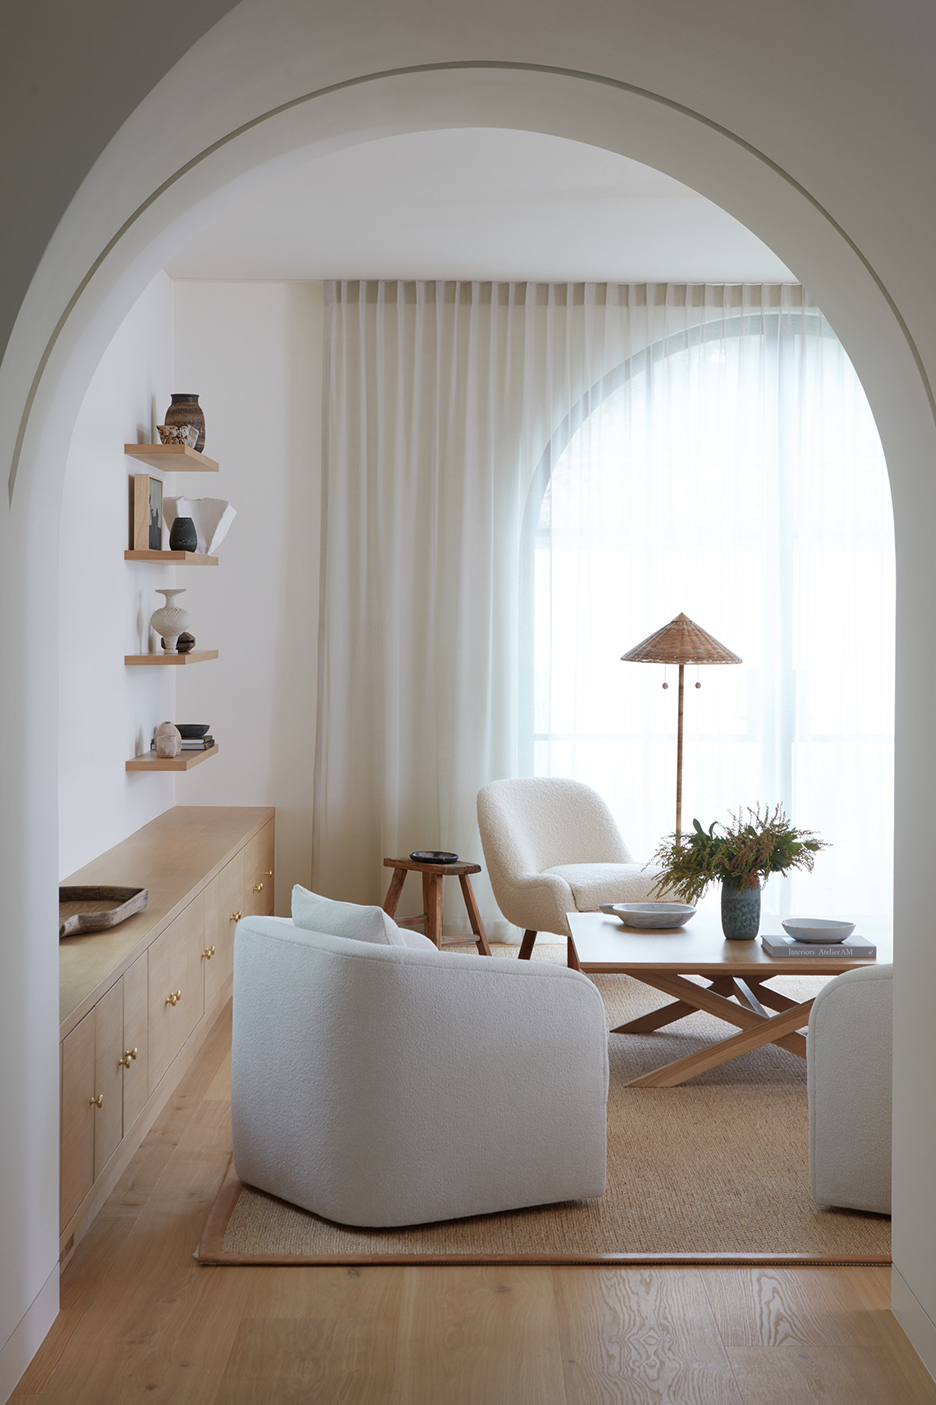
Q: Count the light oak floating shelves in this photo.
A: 4